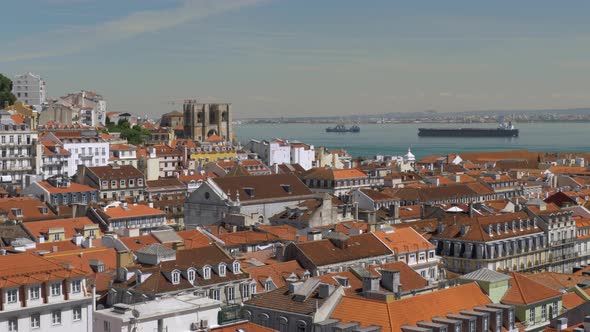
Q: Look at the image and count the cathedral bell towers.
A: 2